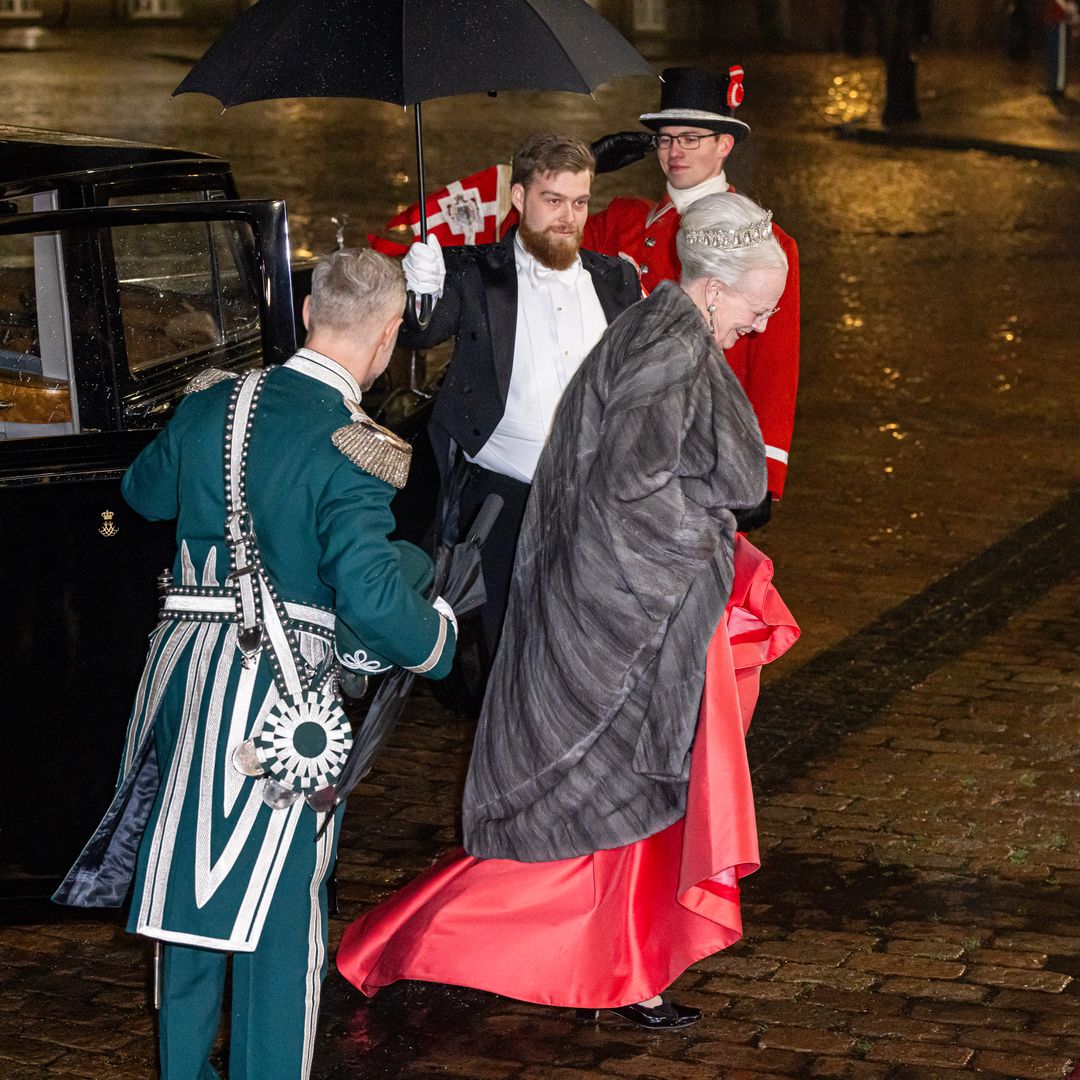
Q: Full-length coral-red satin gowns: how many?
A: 1